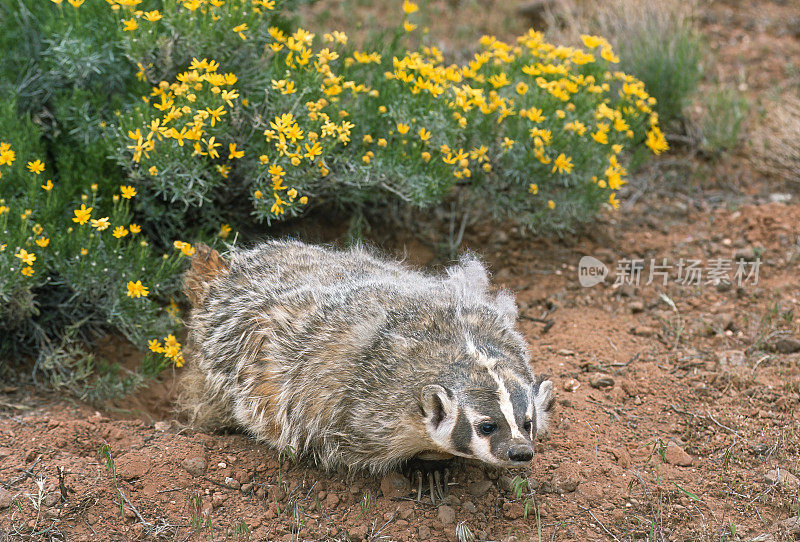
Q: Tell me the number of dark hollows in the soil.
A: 1